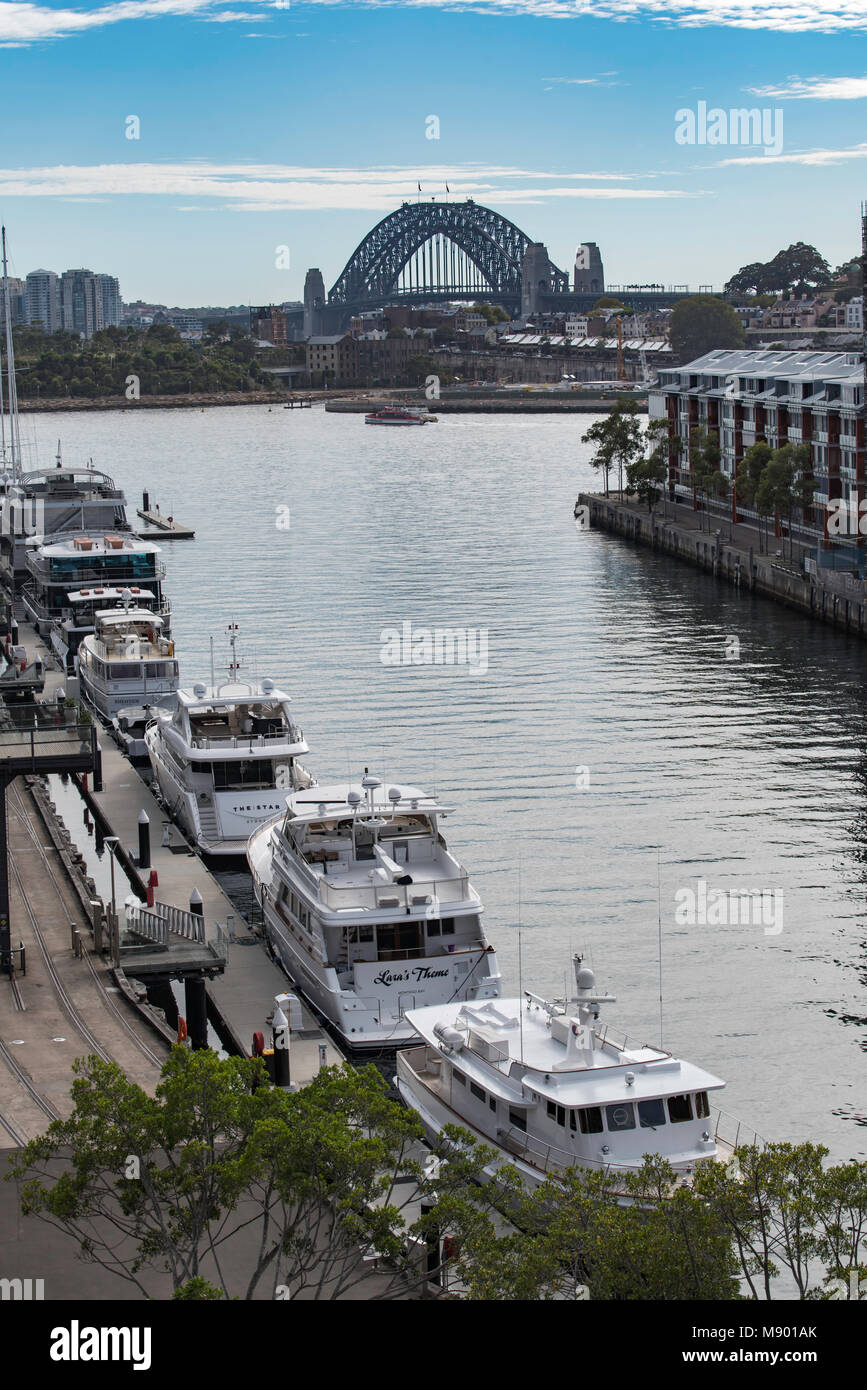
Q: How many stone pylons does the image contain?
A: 3